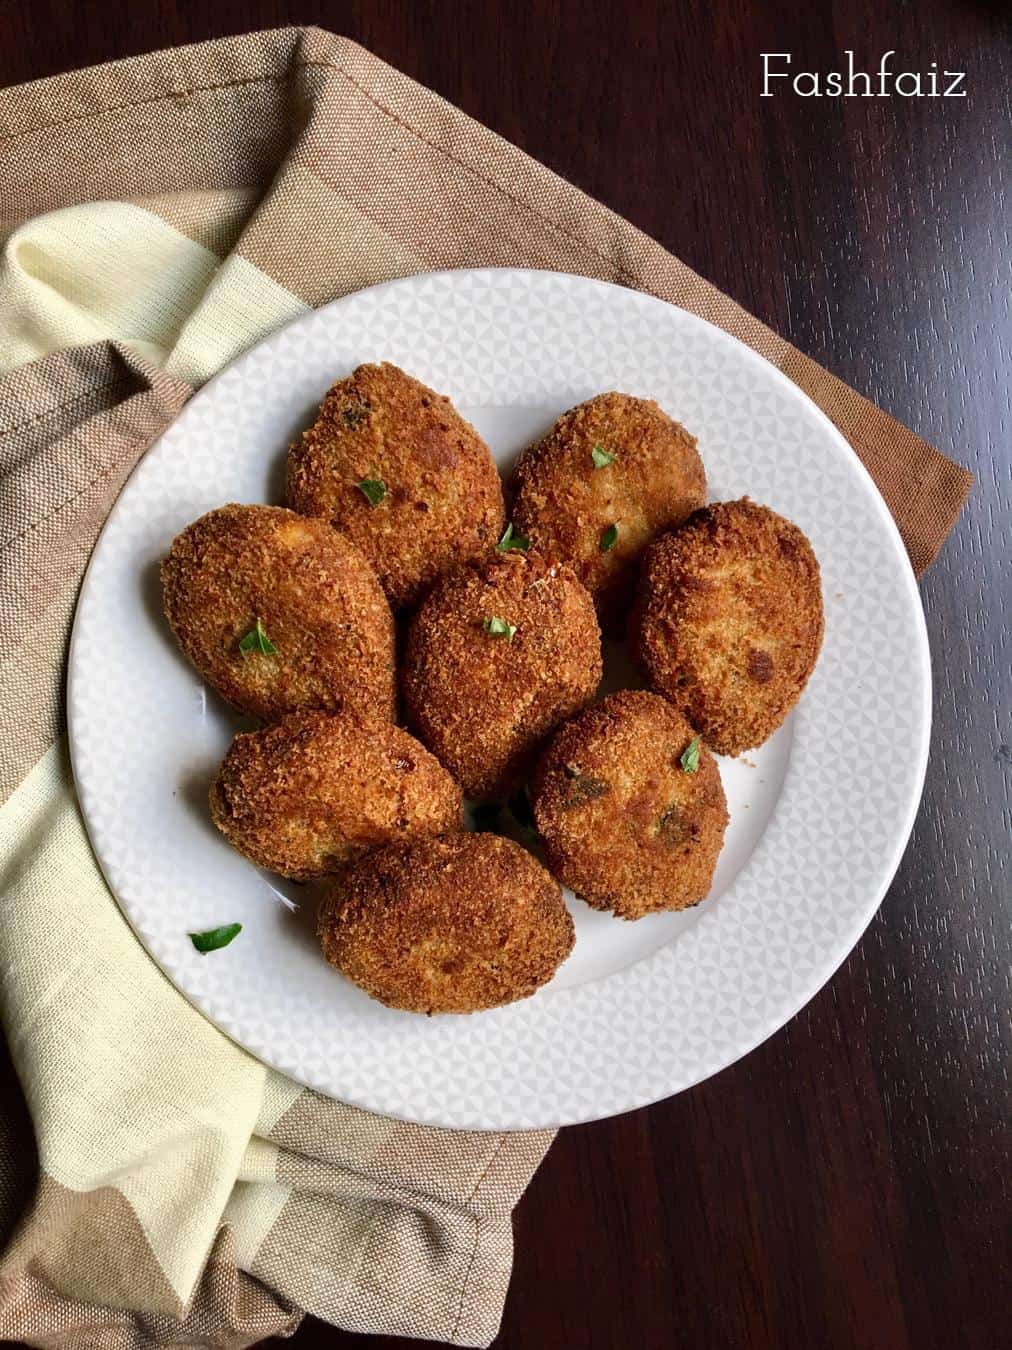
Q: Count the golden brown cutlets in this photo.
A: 8